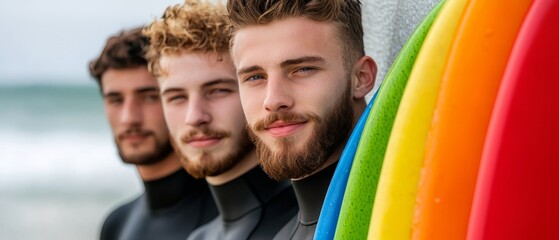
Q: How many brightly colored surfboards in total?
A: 5